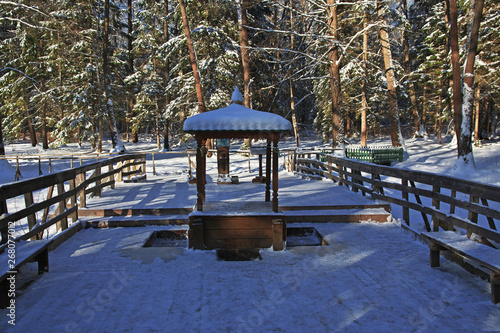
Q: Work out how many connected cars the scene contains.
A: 0